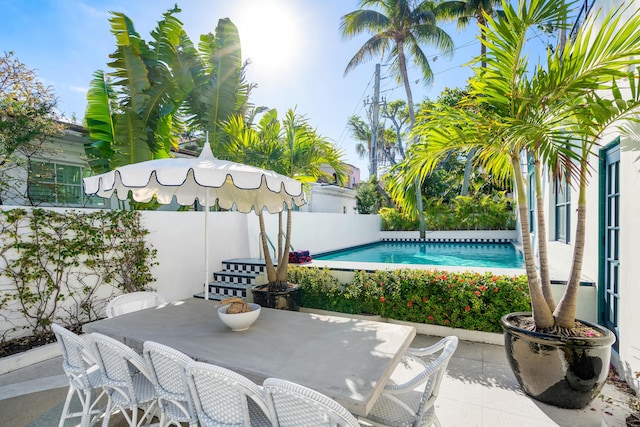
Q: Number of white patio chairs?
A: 7